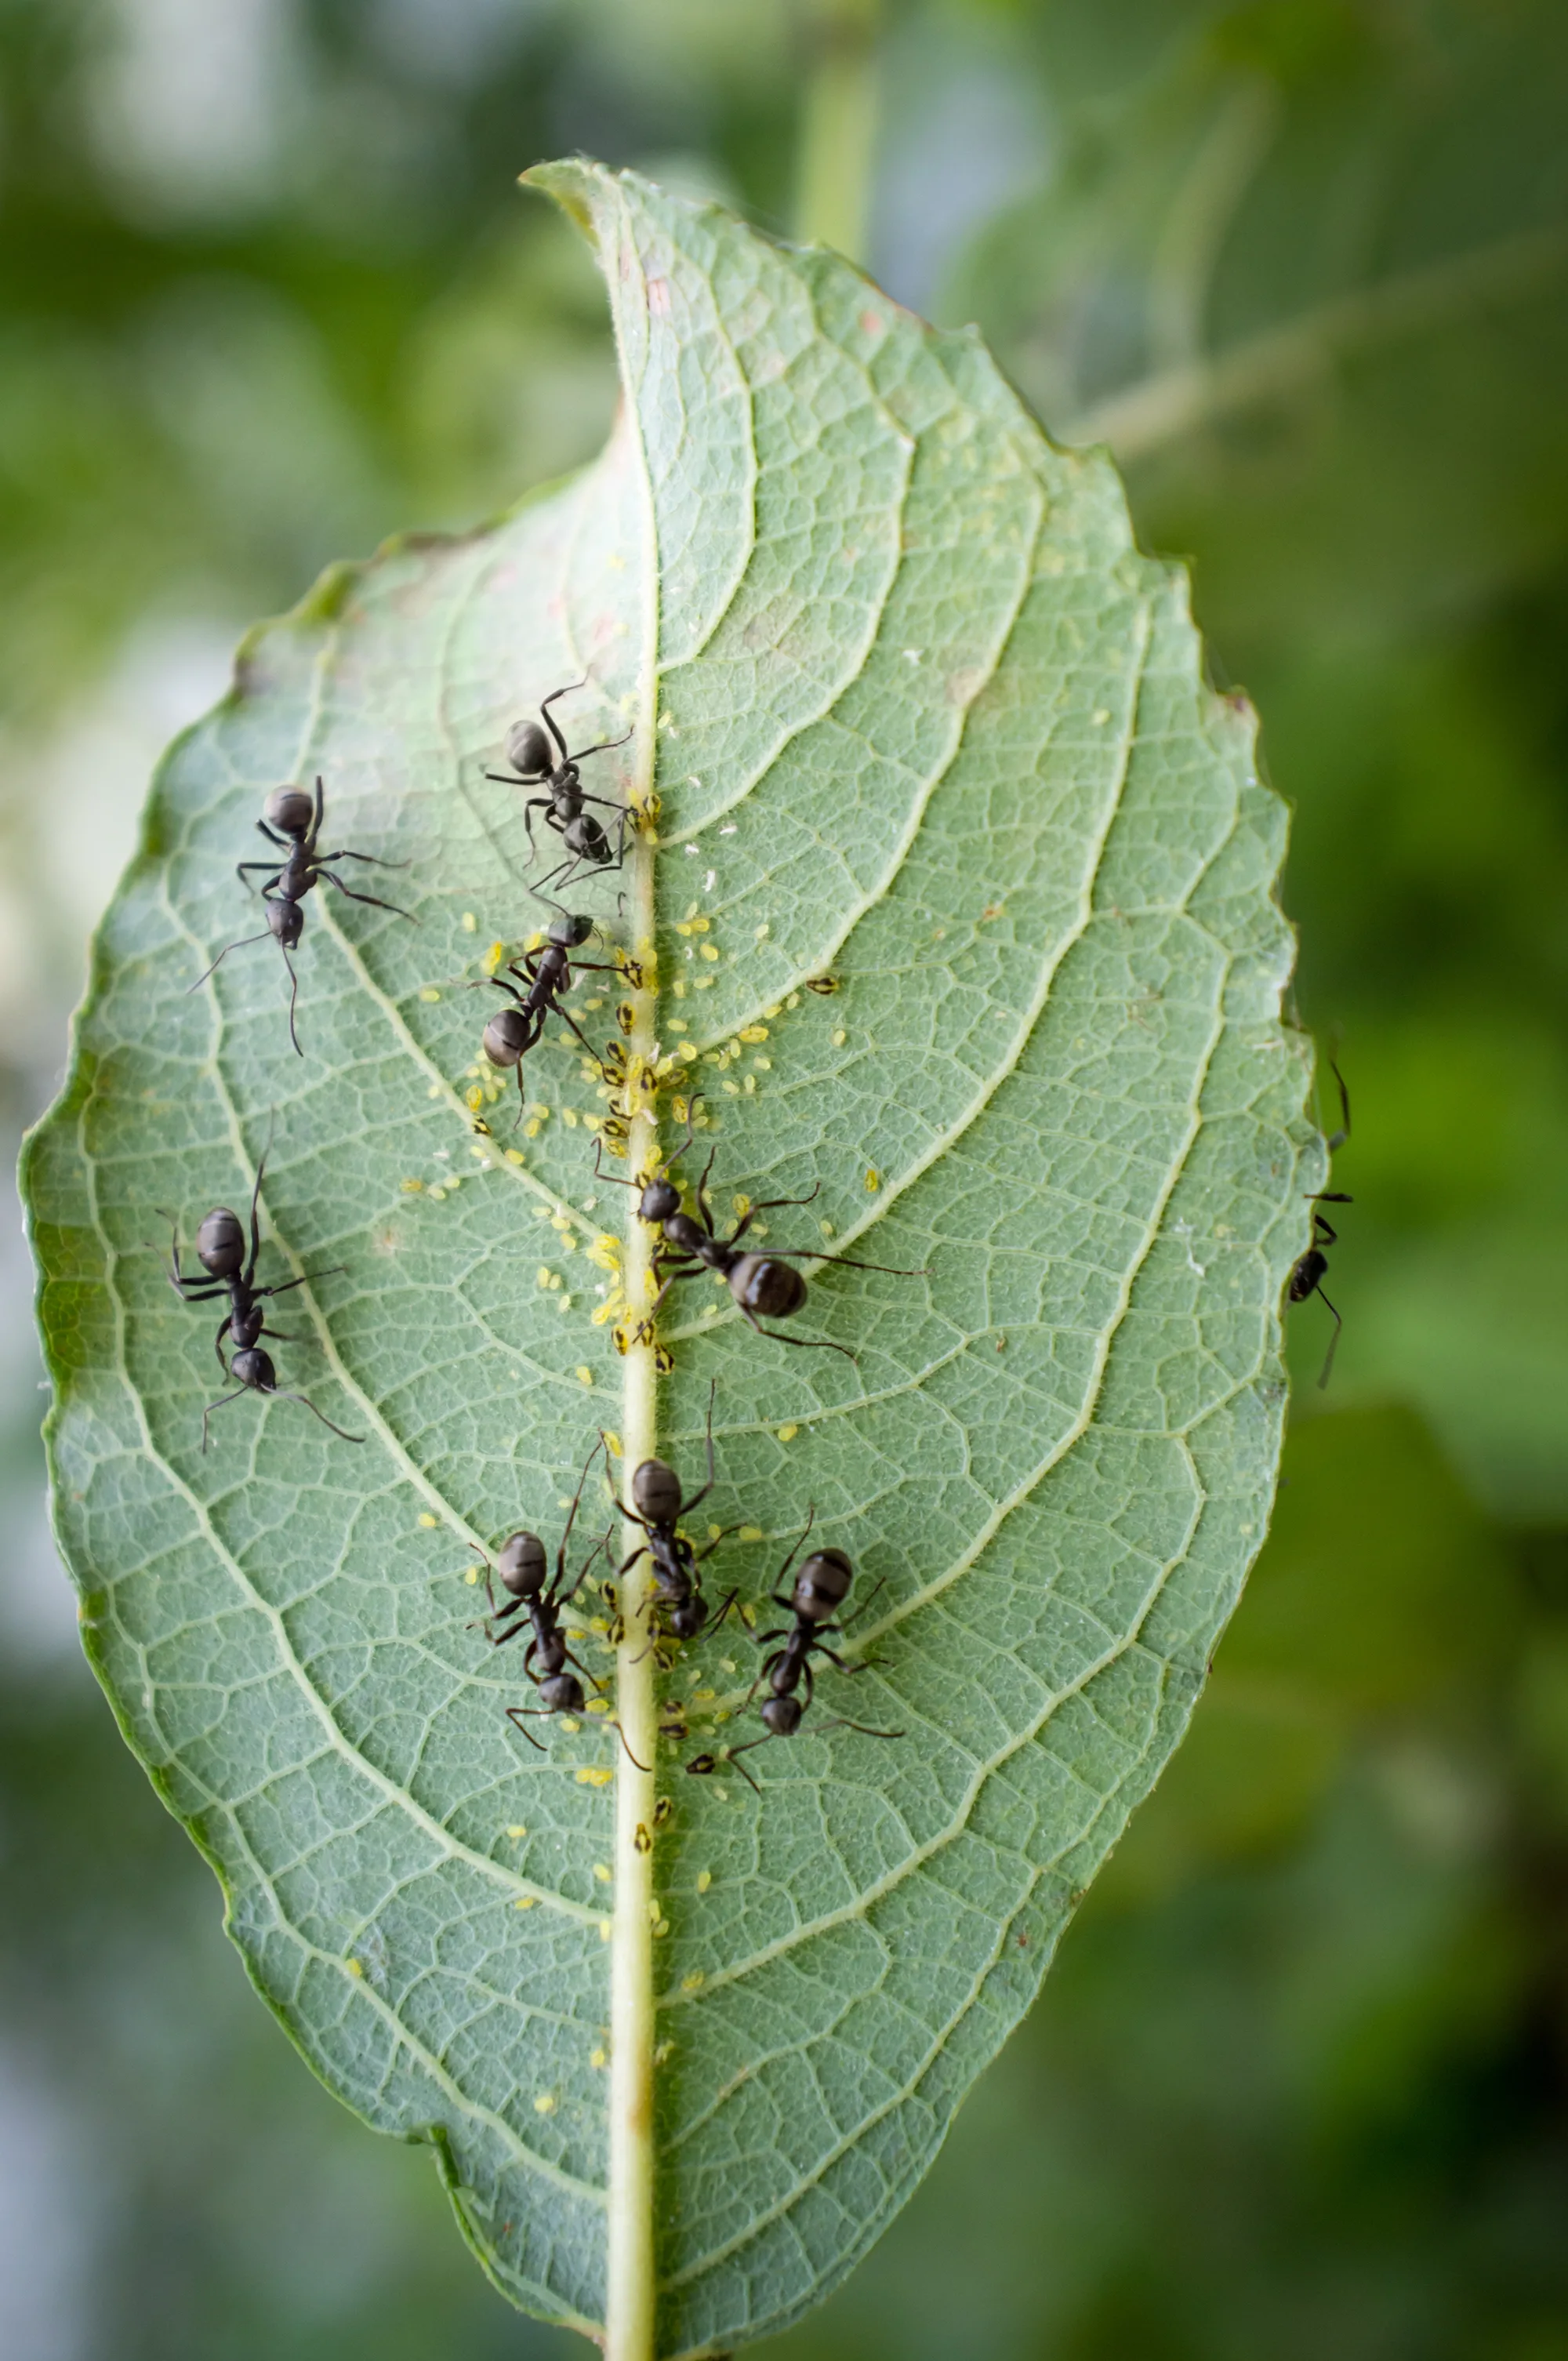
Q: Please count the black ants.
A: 9